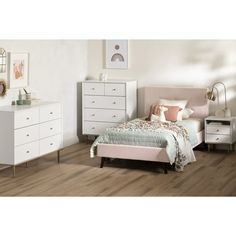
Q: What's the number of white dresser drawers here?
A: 11